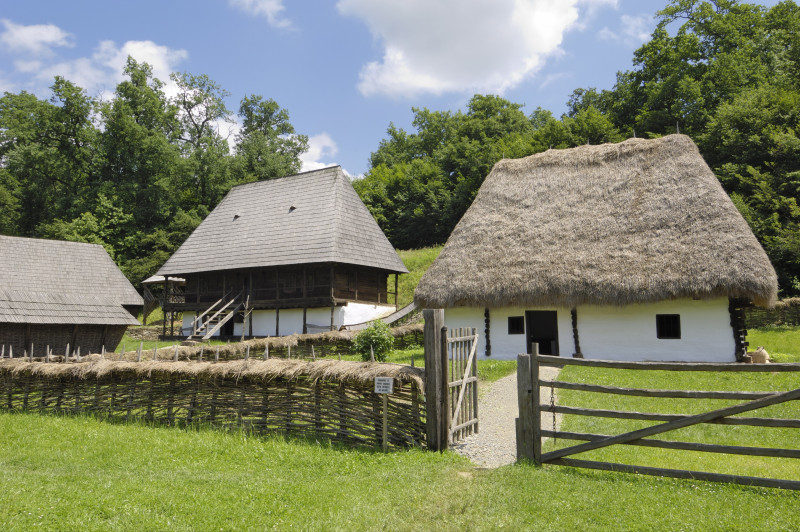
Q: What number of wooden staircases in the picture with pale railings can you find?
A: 1